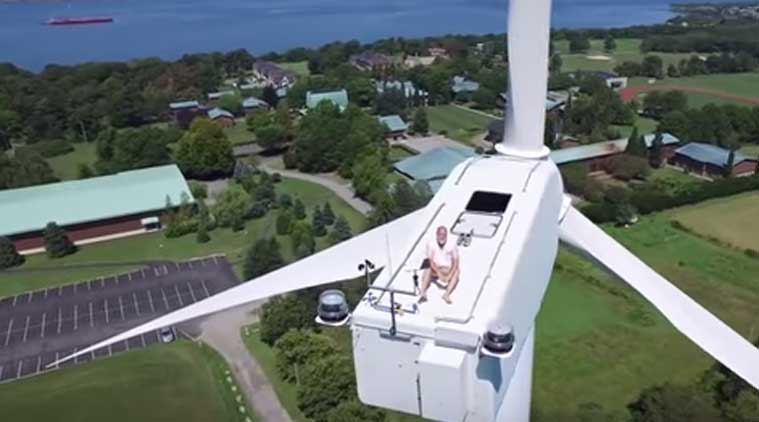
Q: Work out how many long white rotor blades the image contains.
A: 3